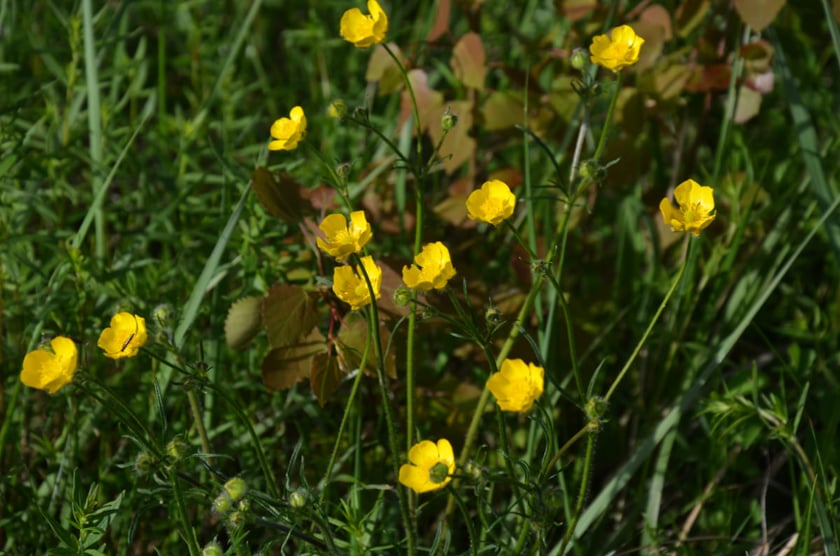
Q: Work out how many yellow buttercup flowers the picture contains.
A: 12